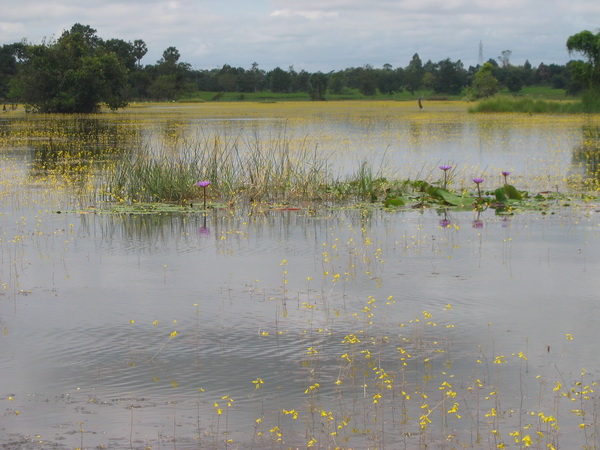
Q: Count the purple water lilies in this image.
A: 4